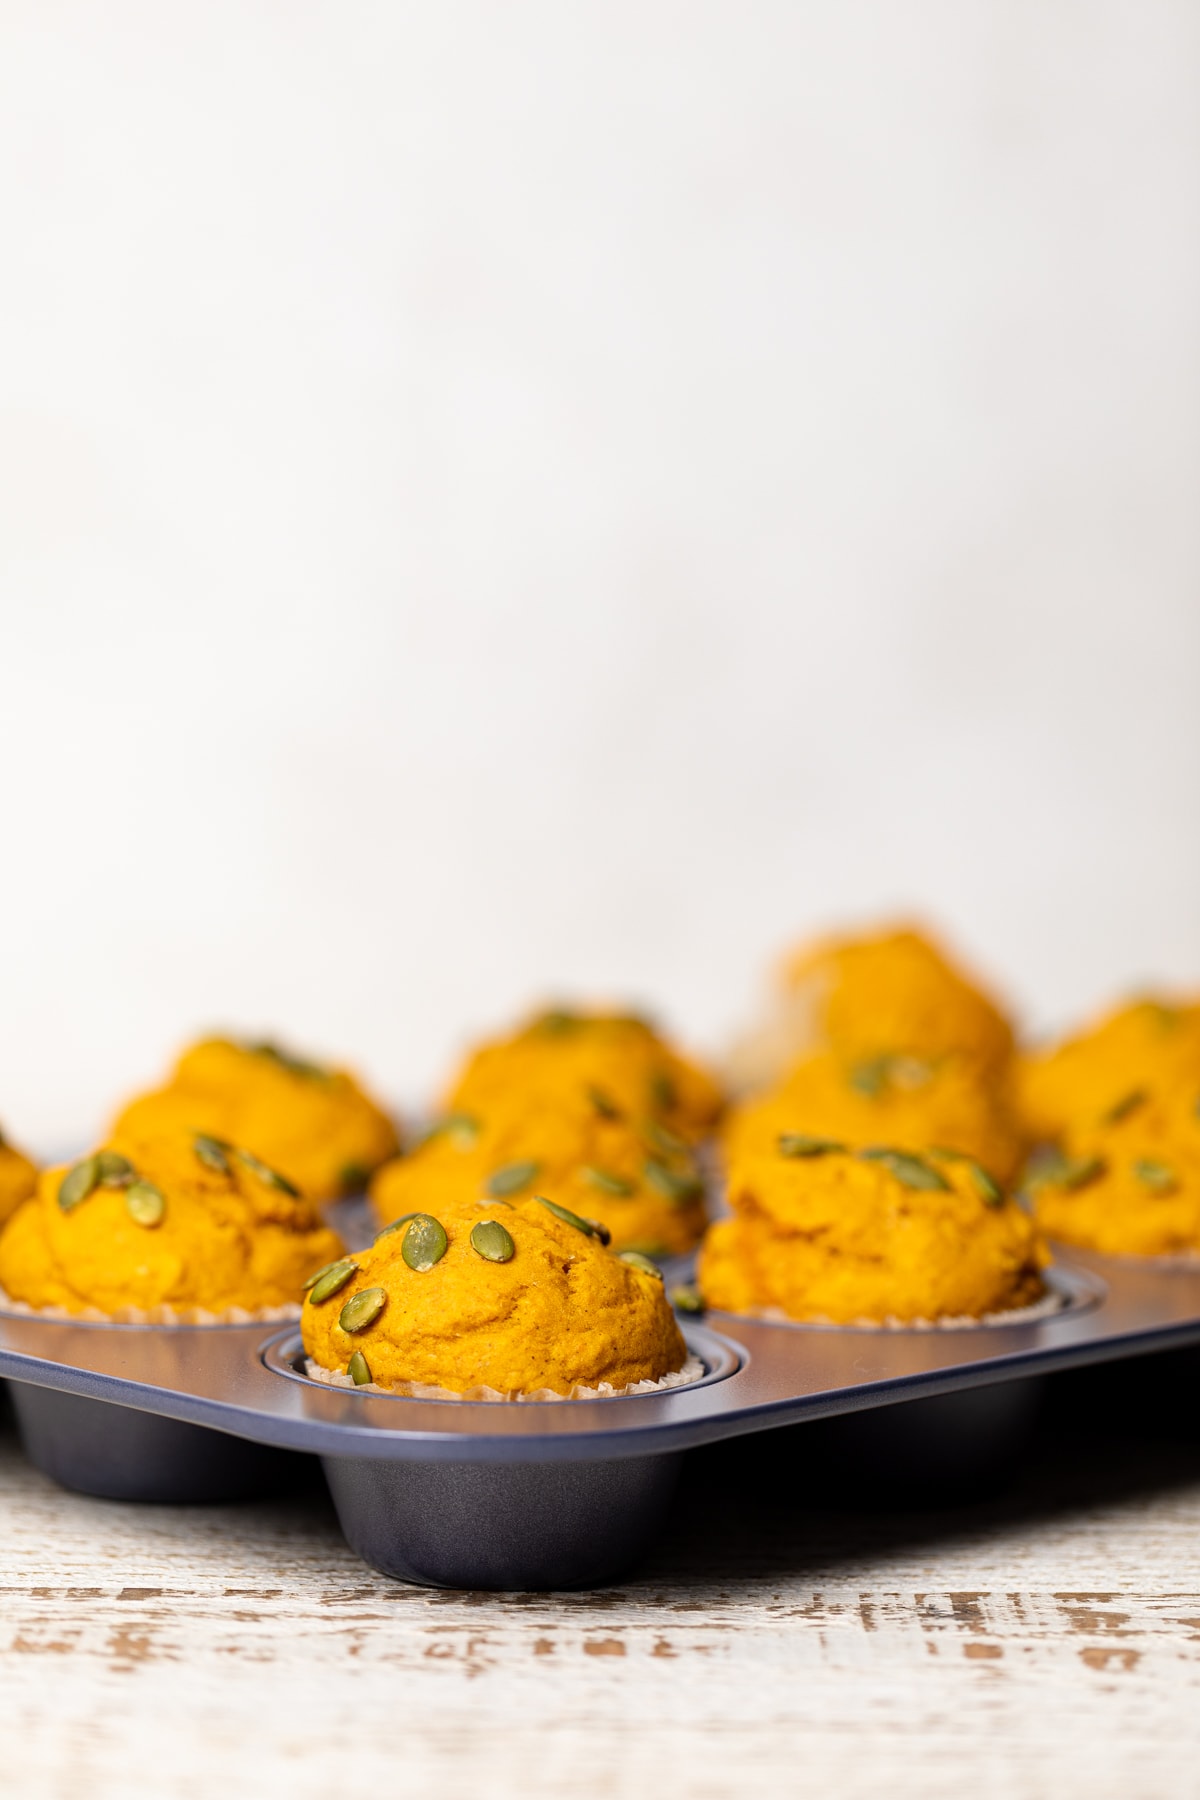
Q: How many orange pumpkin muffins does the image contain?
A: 11